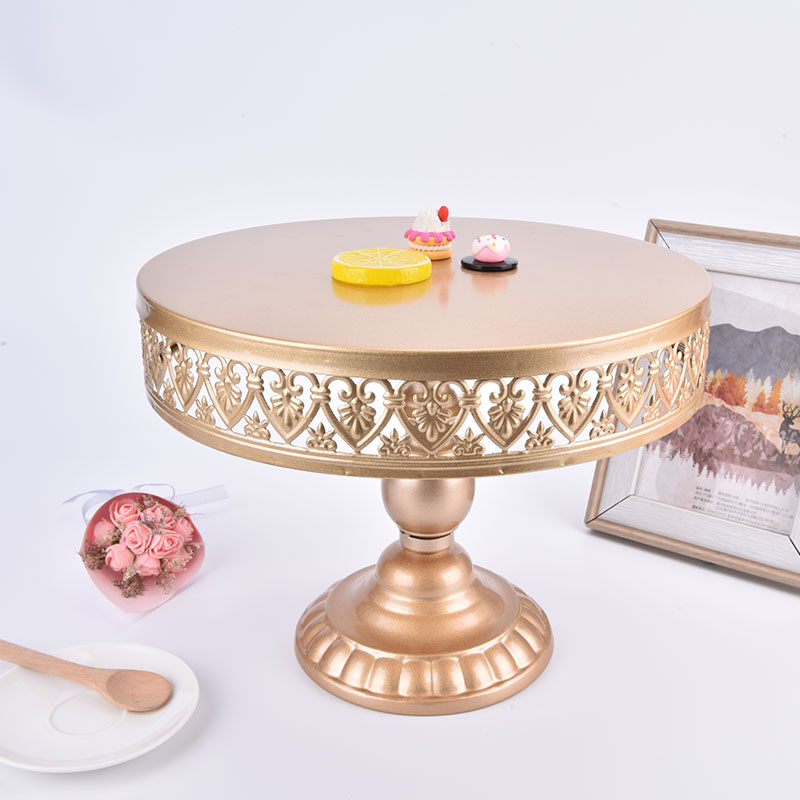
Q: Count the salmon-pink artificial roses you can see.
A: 9